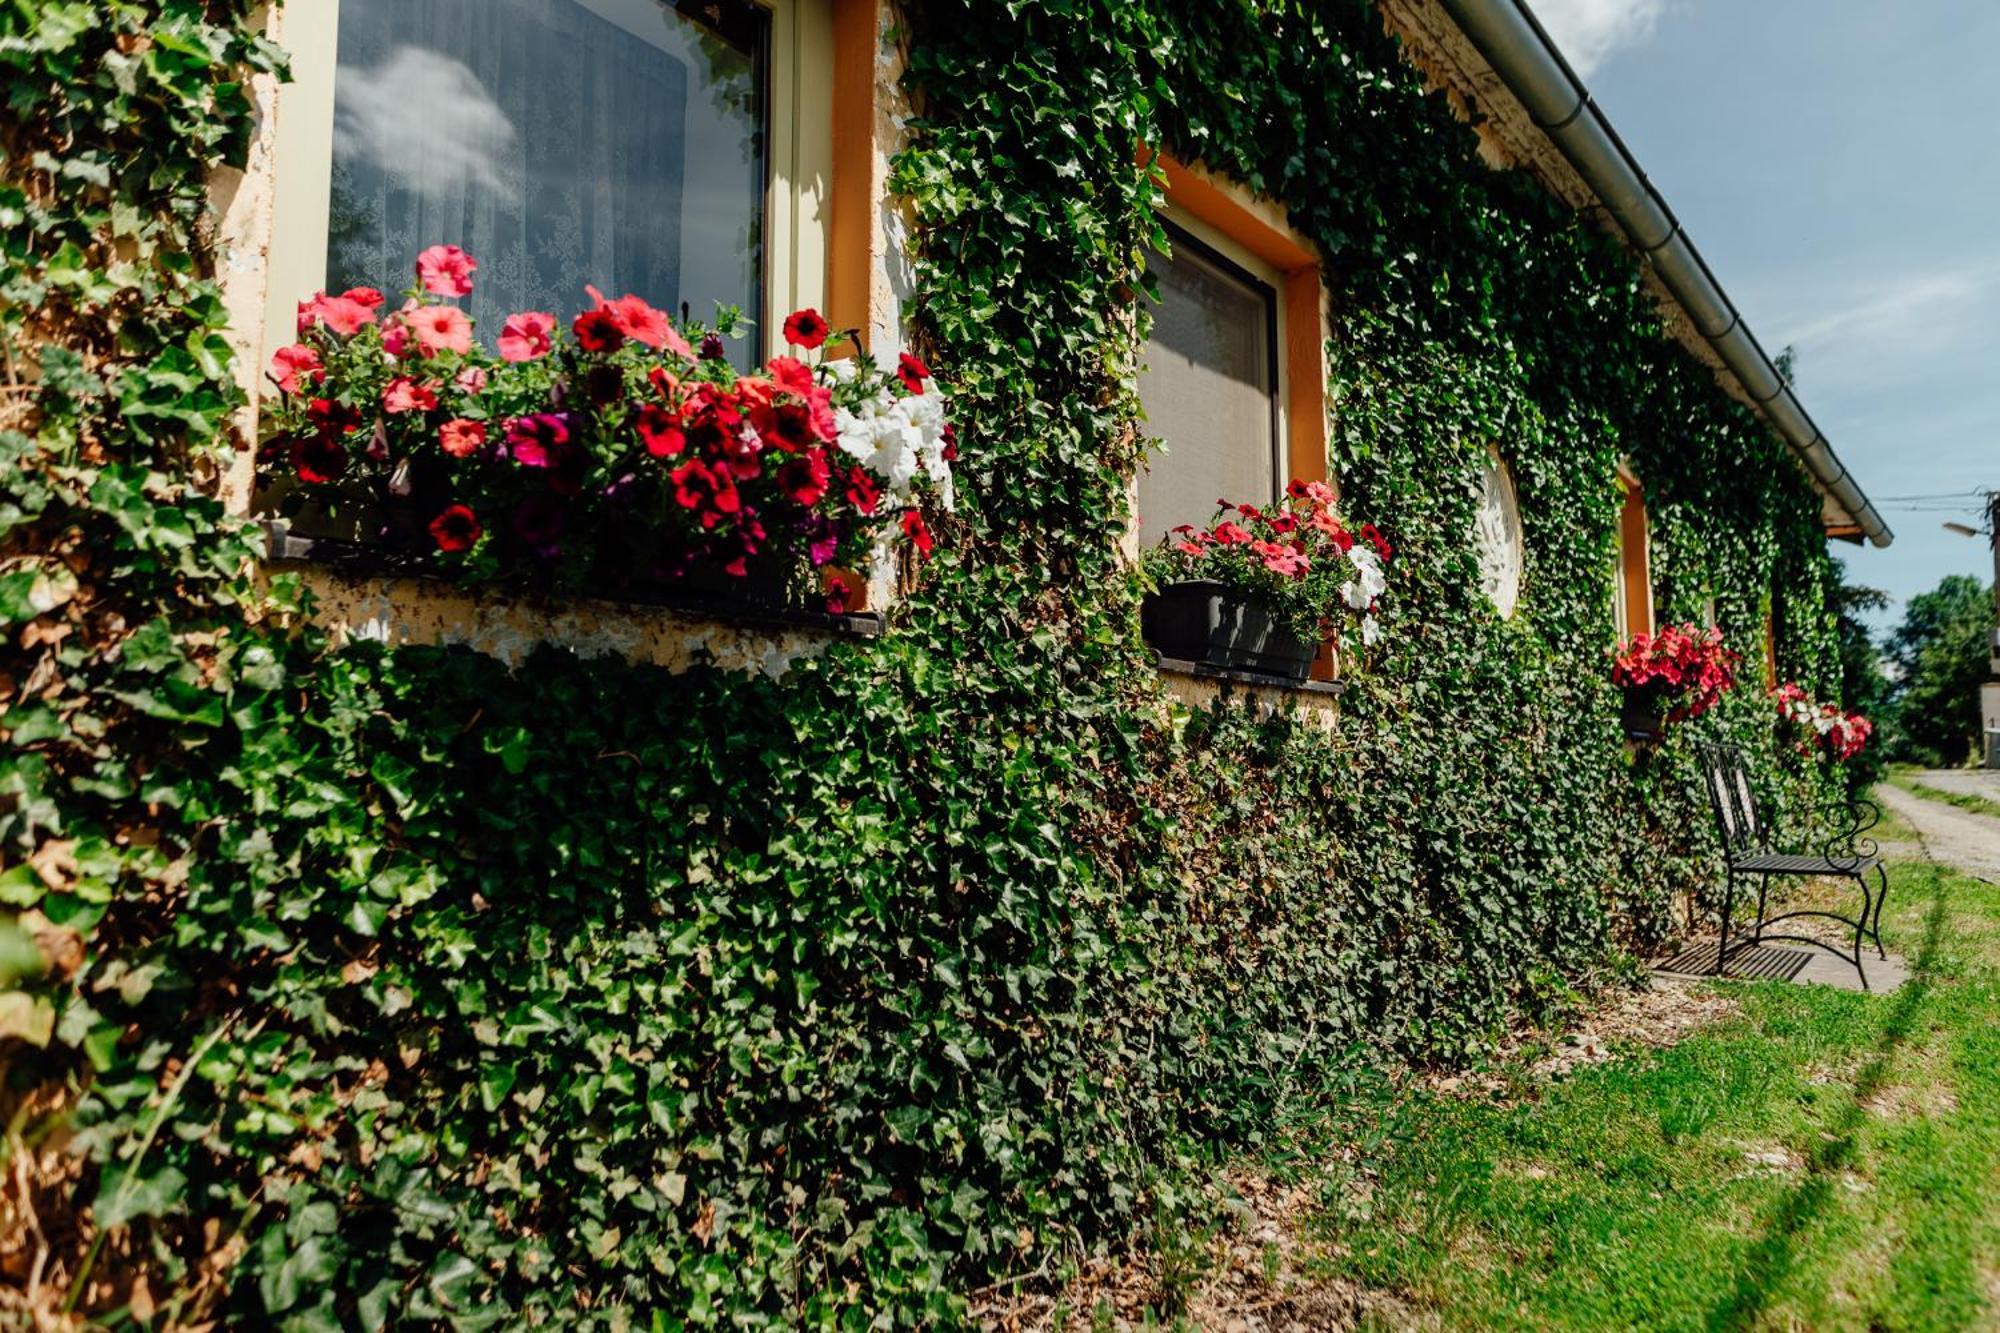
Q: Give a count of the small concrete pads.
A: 1